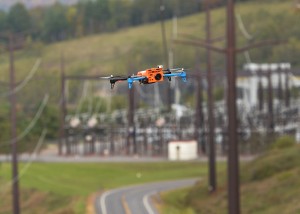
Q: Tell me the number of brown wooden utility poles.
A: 3